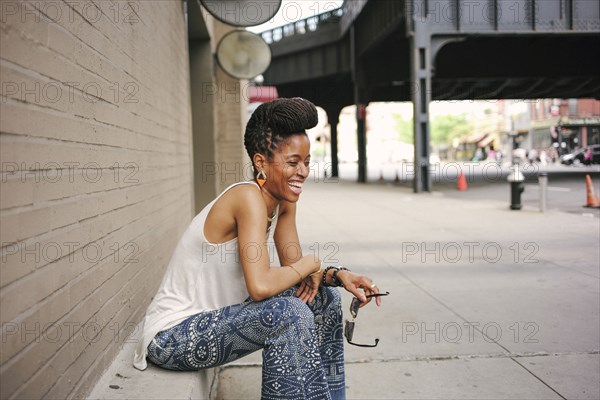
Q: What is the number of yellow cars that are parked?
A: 0